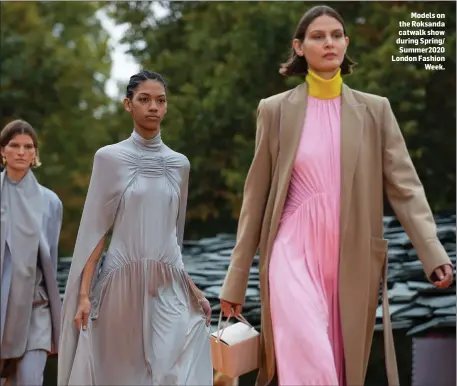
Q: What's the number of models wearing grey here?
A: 2